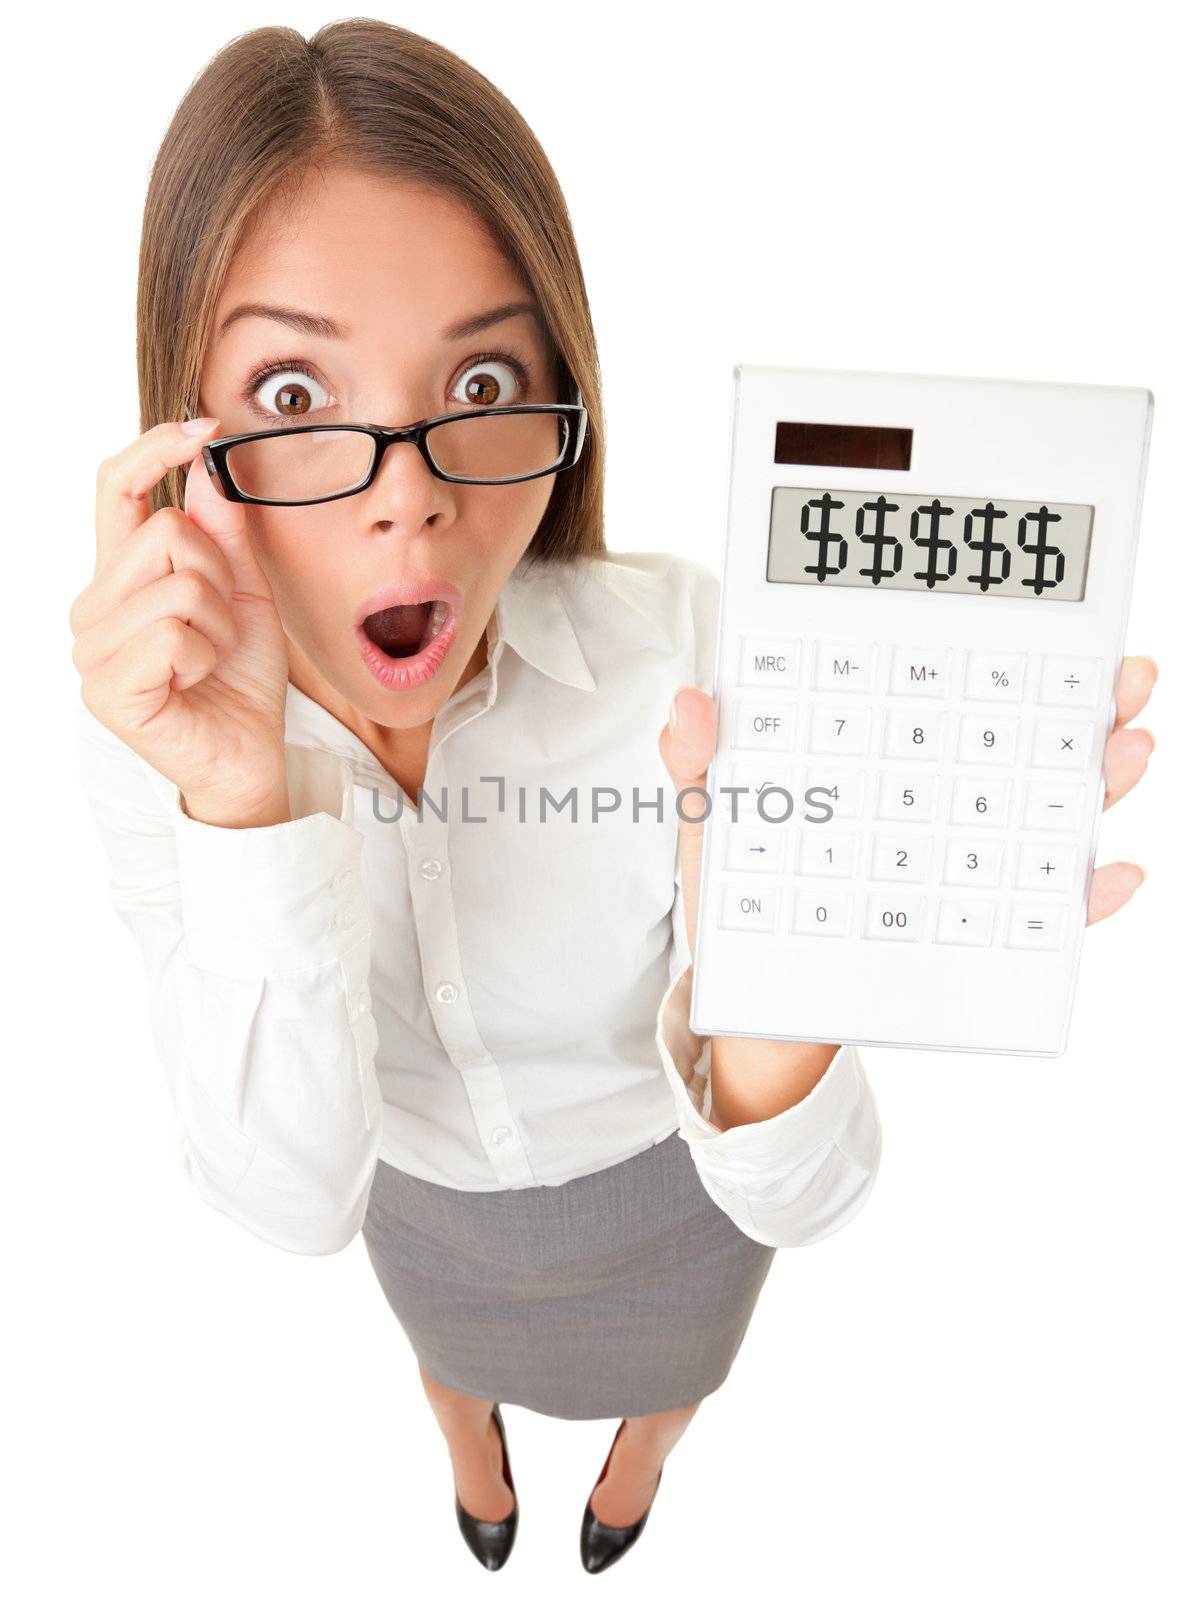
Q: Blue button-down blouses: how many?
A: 0